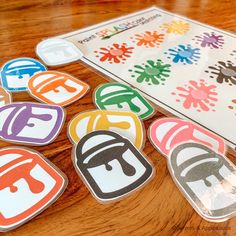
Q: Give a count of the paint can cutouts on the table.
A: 11